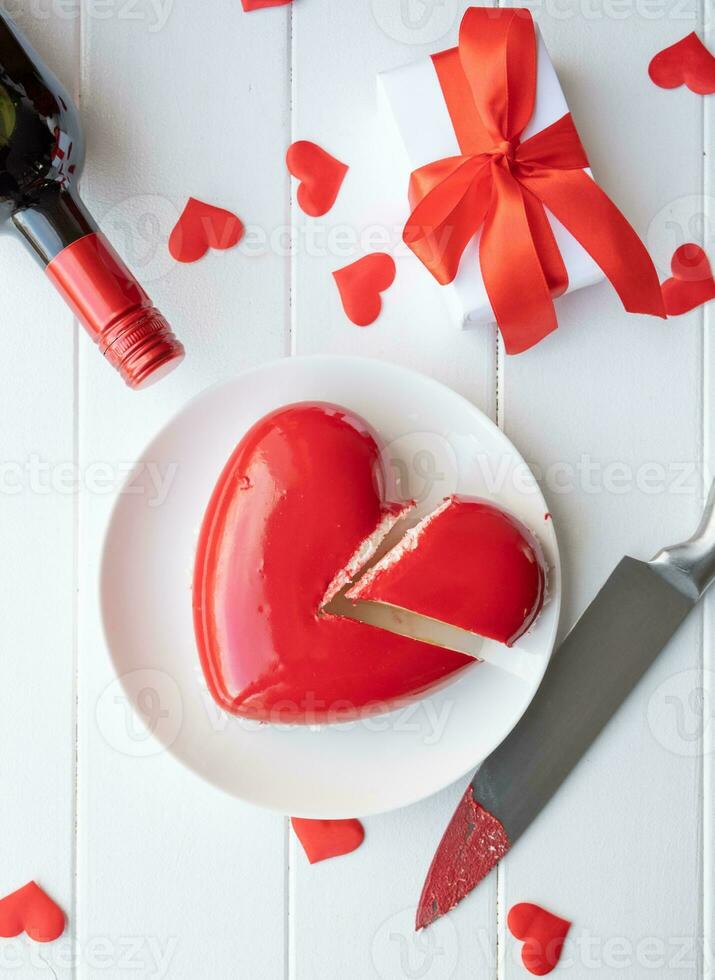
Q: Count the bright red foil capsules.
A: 1